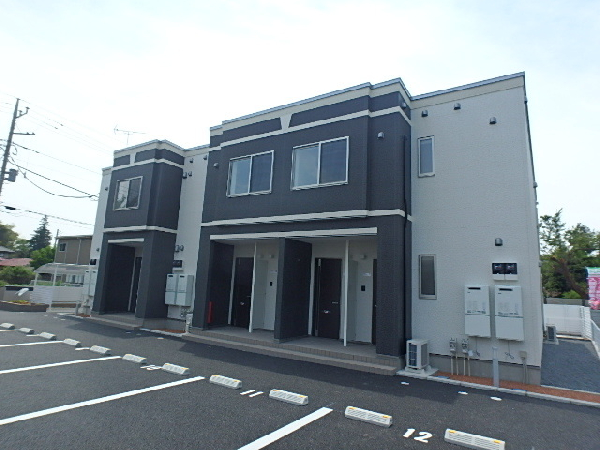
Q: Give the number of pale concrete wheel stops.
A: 11